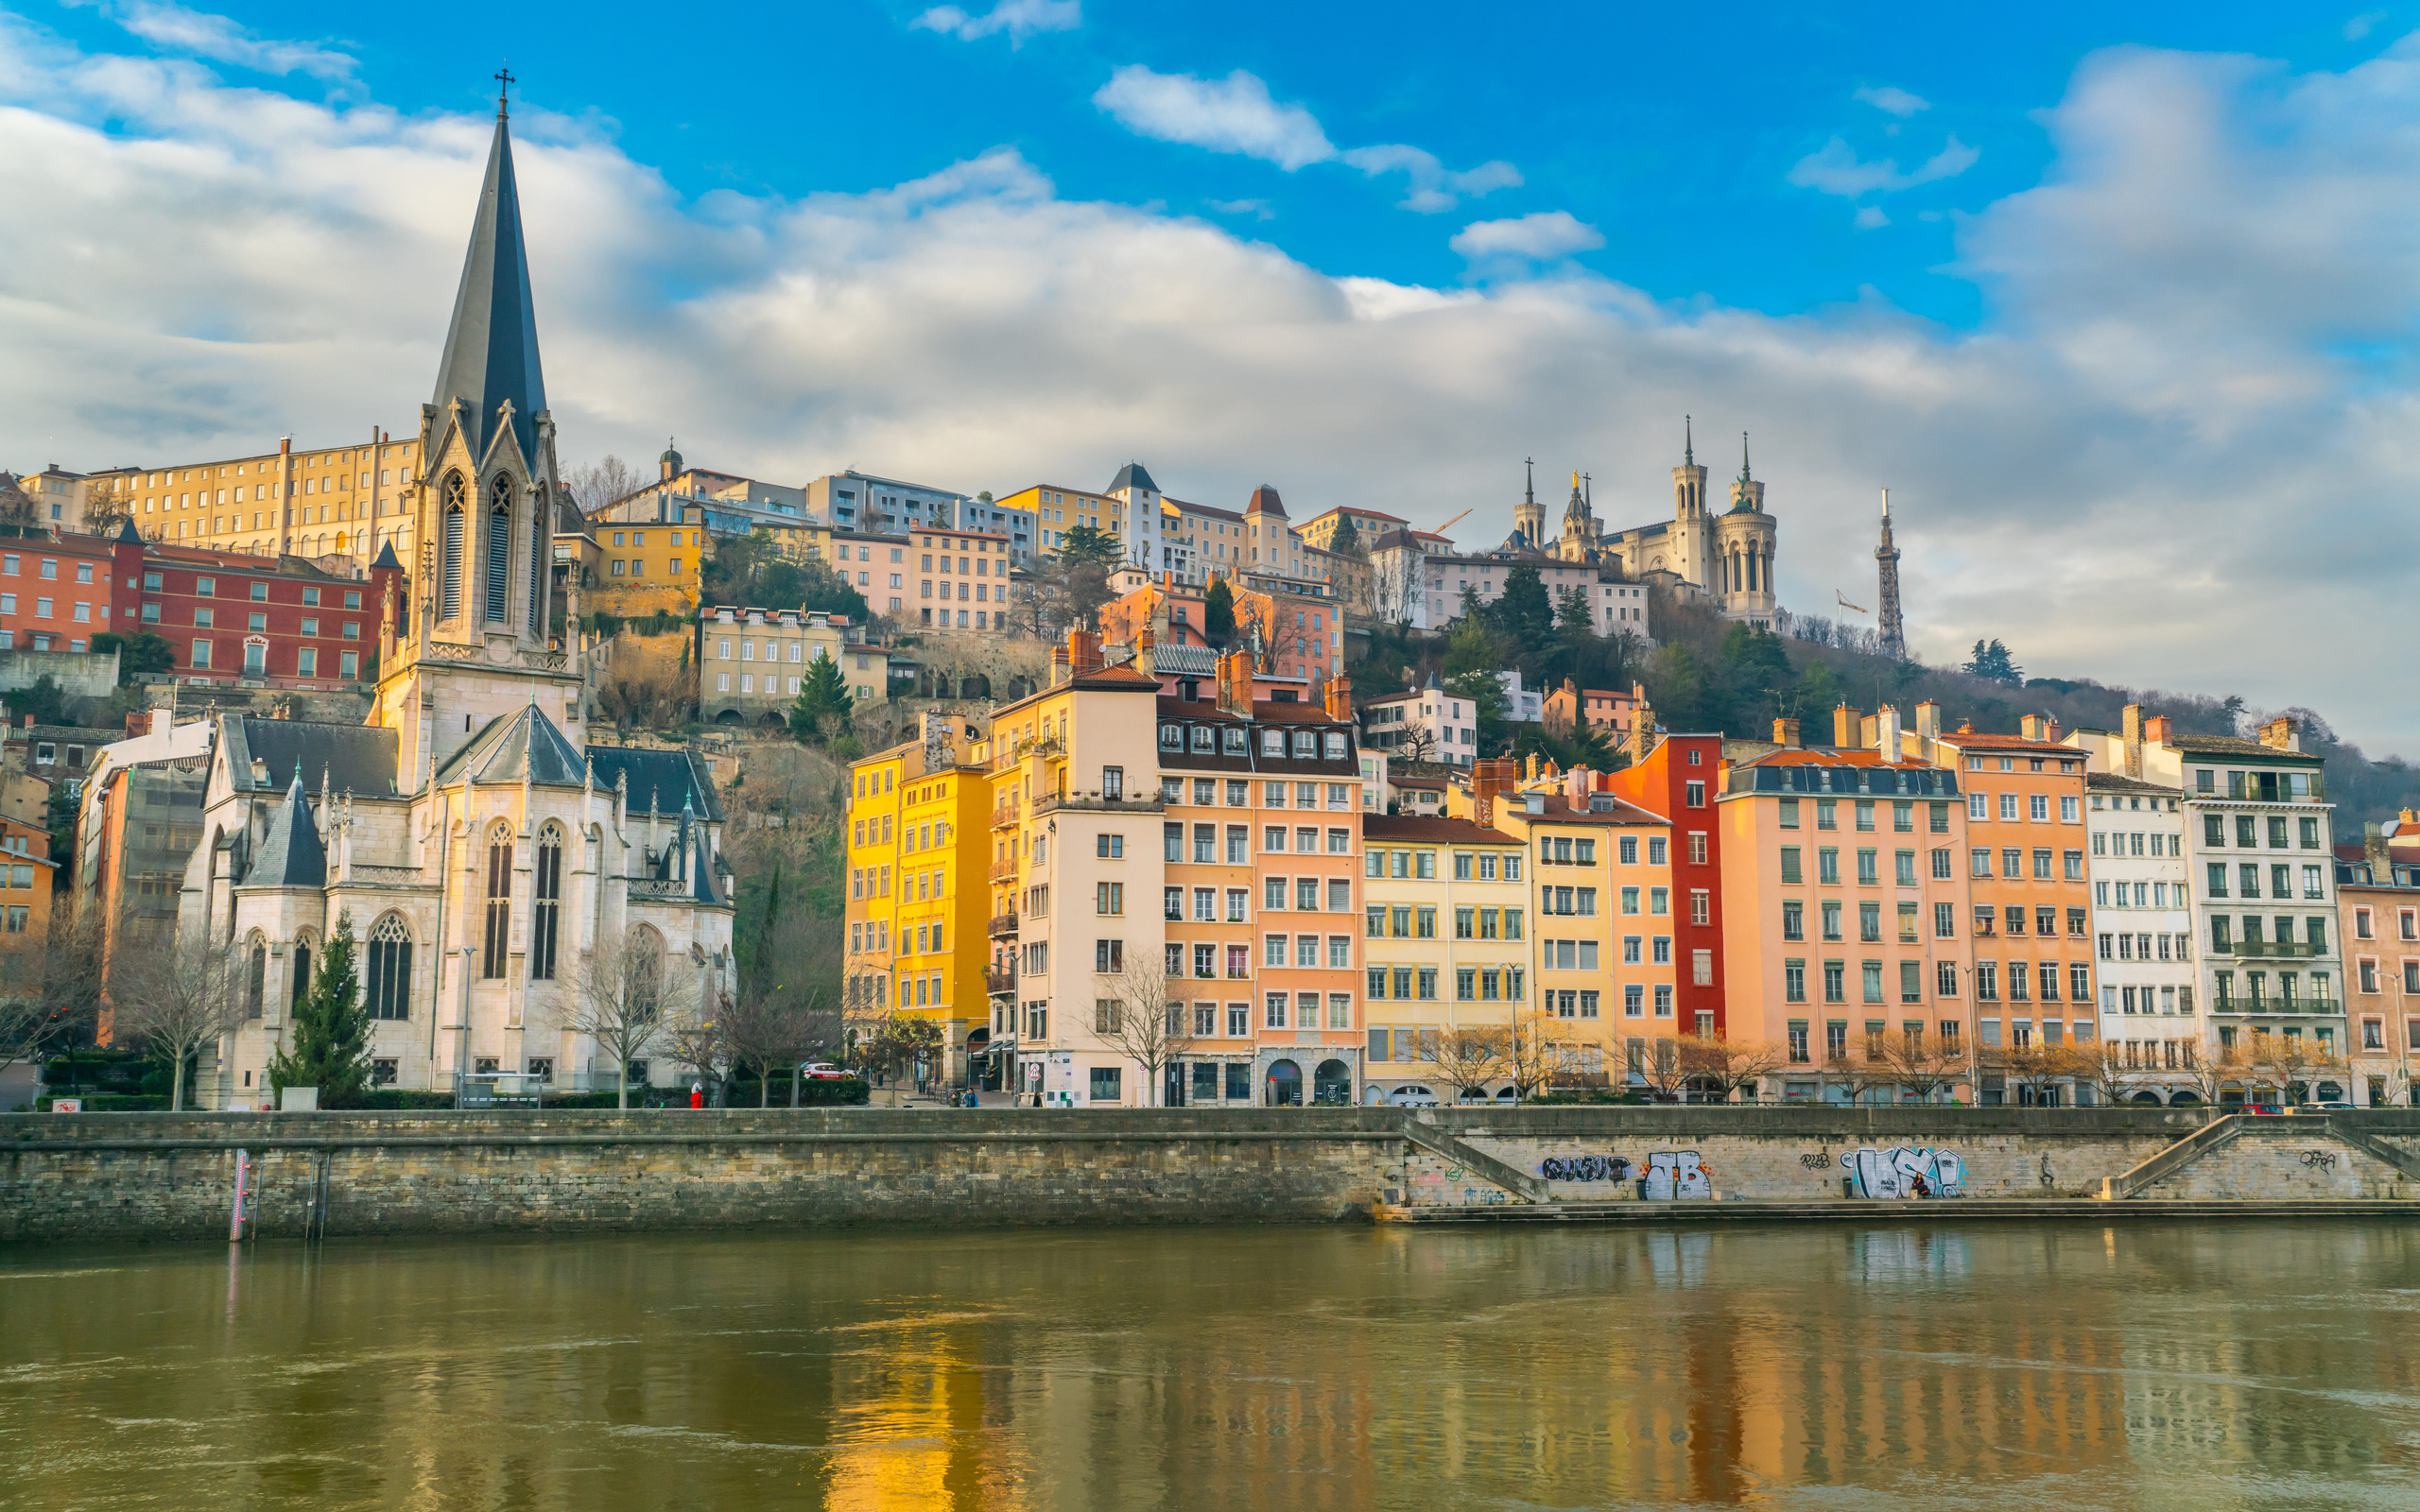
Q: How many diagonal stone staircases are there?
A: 3